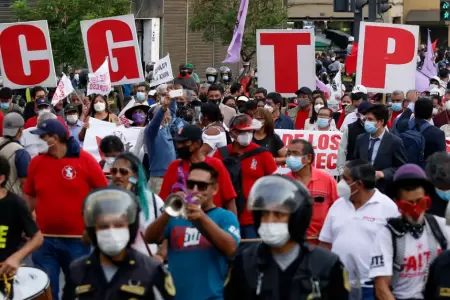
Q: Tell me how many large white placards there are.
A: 4